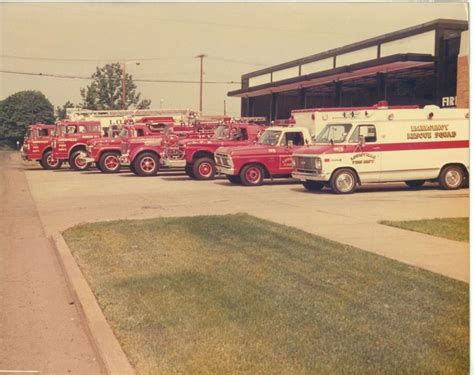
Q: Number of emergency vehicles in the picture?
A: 7